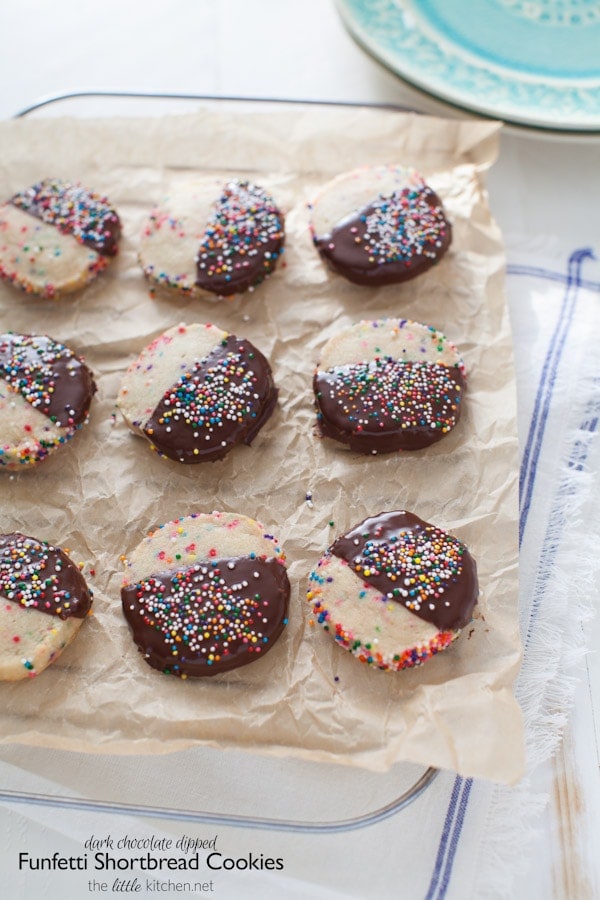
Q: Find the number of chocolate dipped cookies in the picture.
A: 9